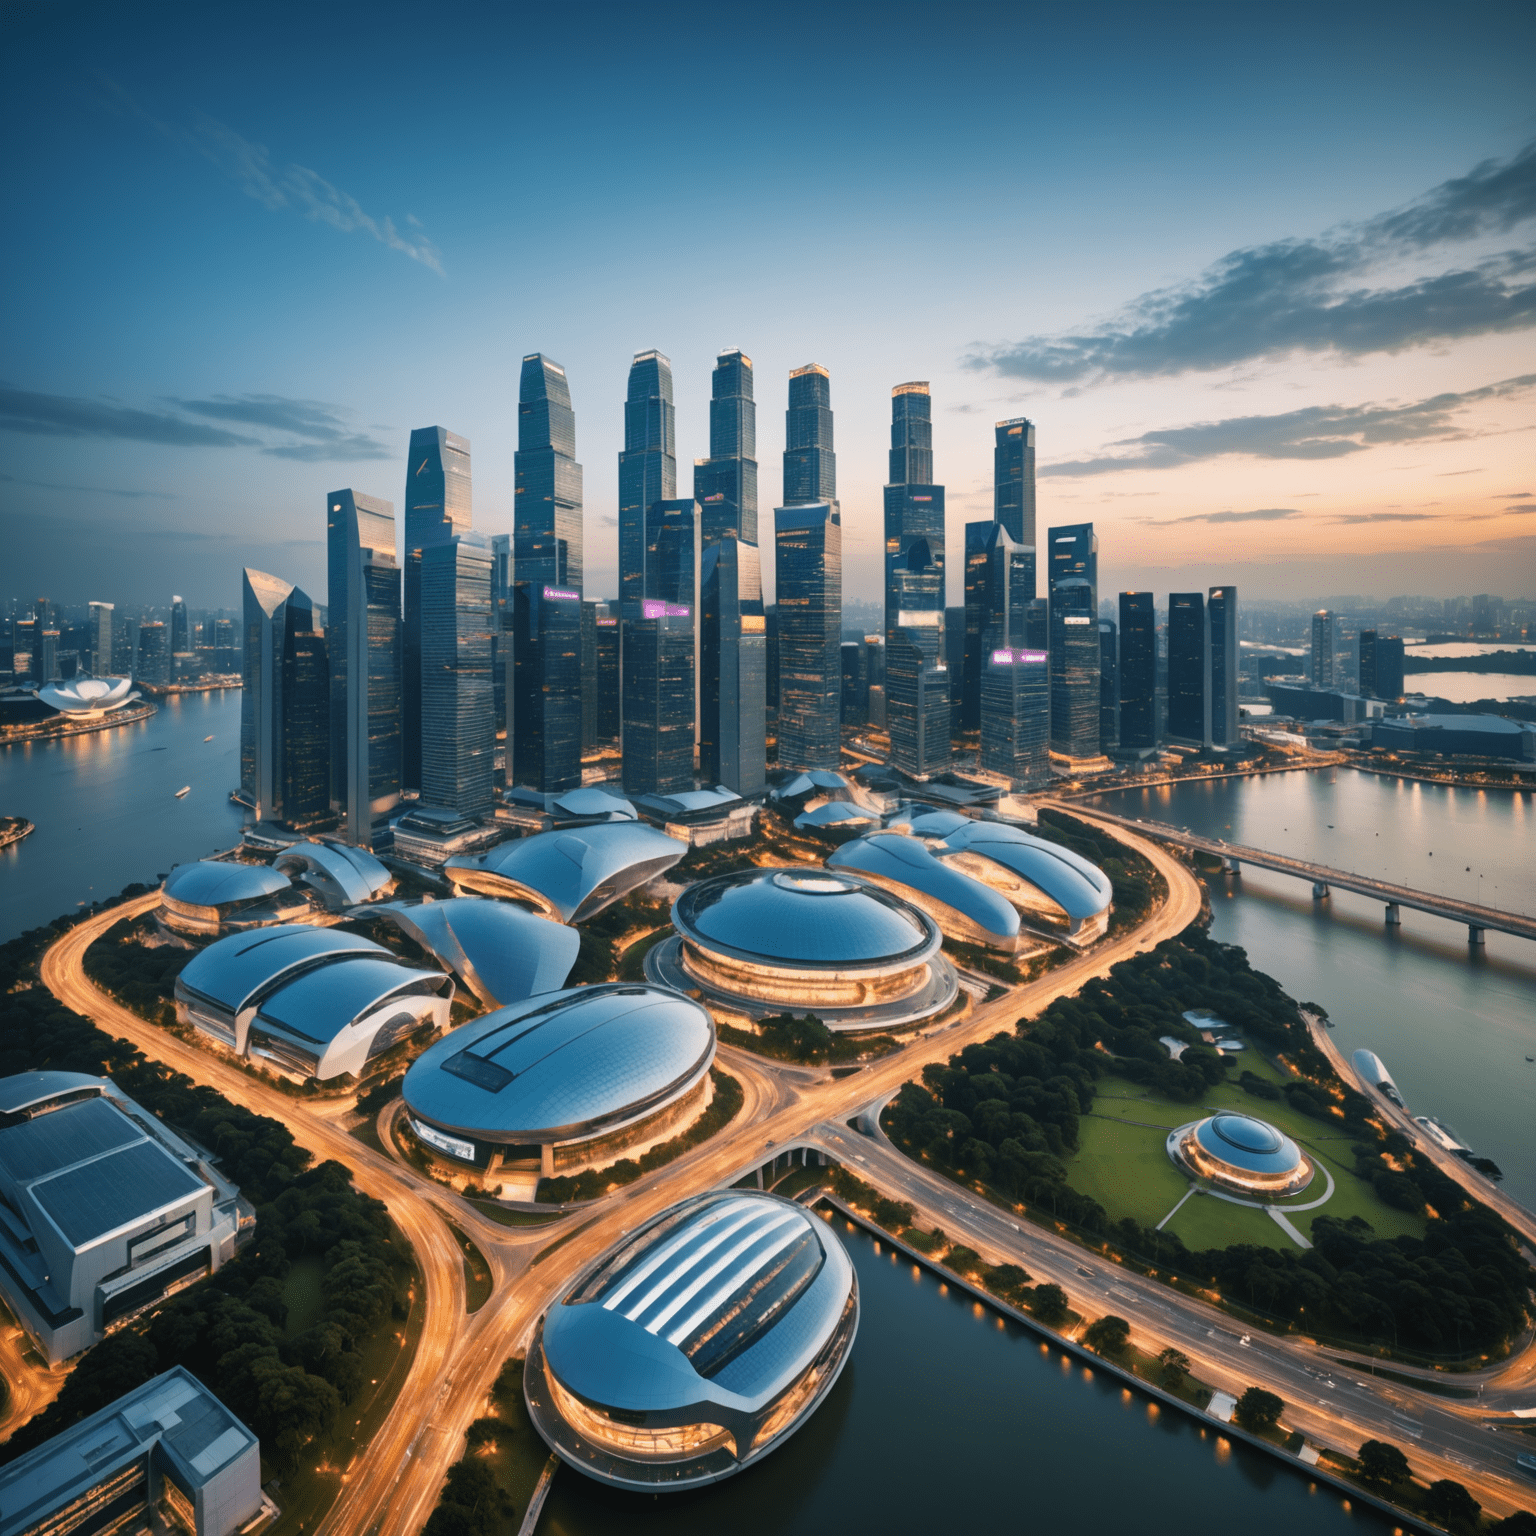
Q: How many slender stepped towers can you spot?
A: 5